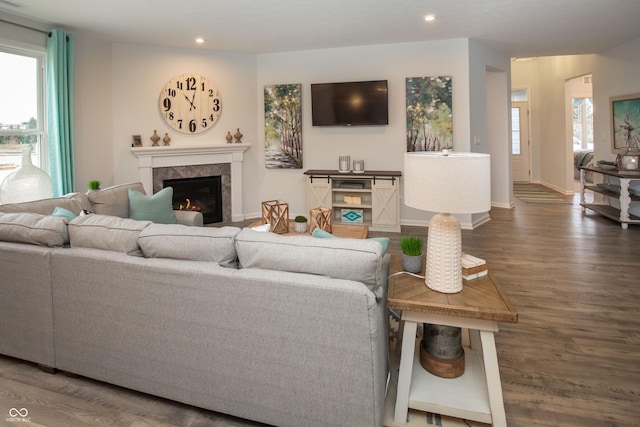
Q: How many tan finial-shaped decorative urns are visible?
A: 4